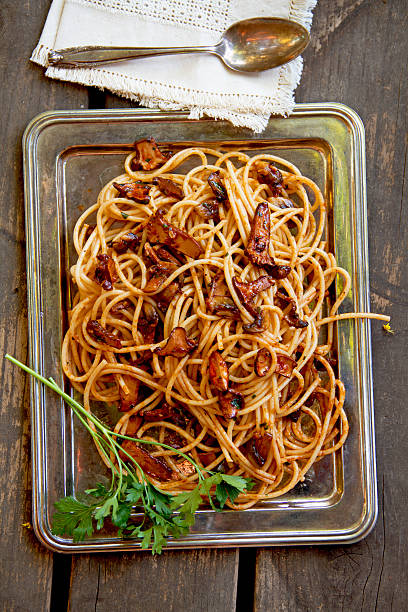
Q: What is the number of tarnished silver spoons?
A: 1